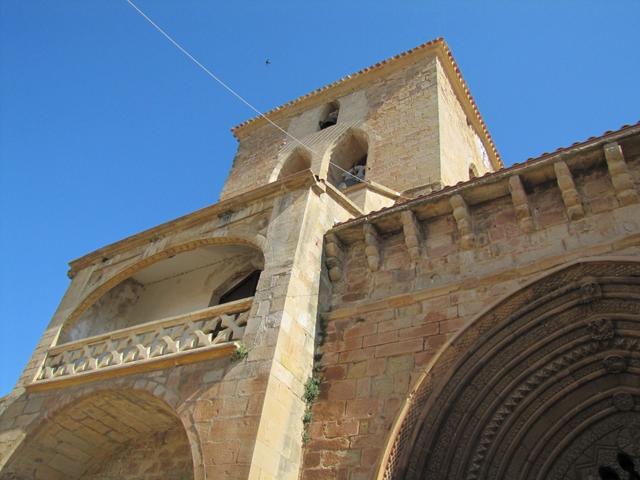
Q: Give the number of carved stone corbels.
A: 7